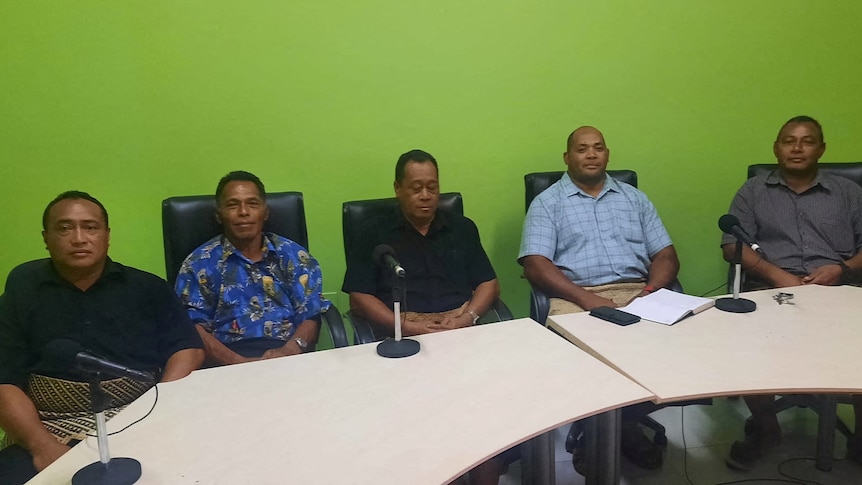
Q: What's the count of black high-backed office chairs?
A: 4